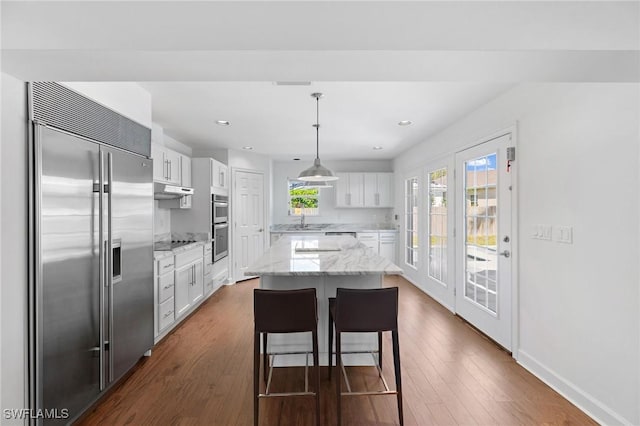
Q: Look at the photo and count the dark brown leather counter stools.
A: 2